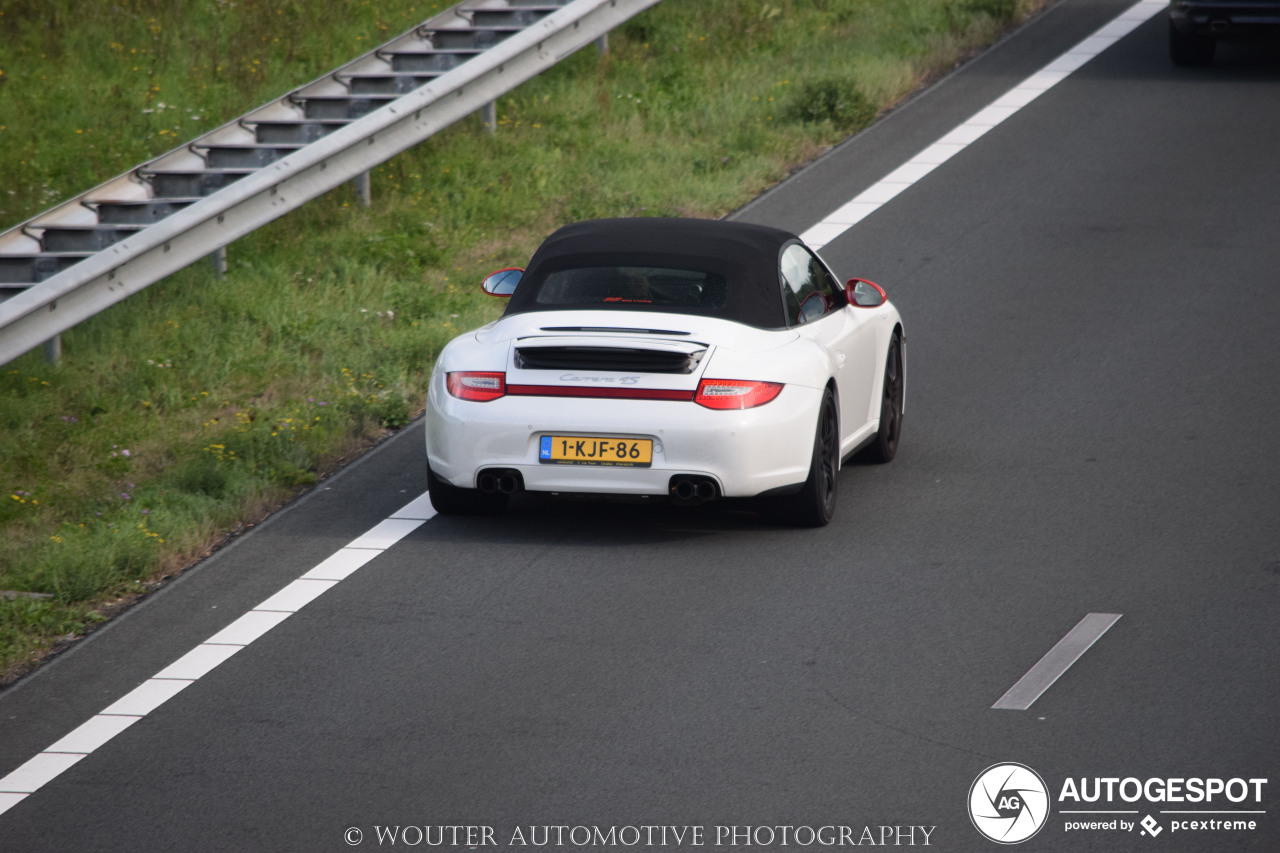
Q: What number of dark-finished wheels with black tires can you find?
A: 2